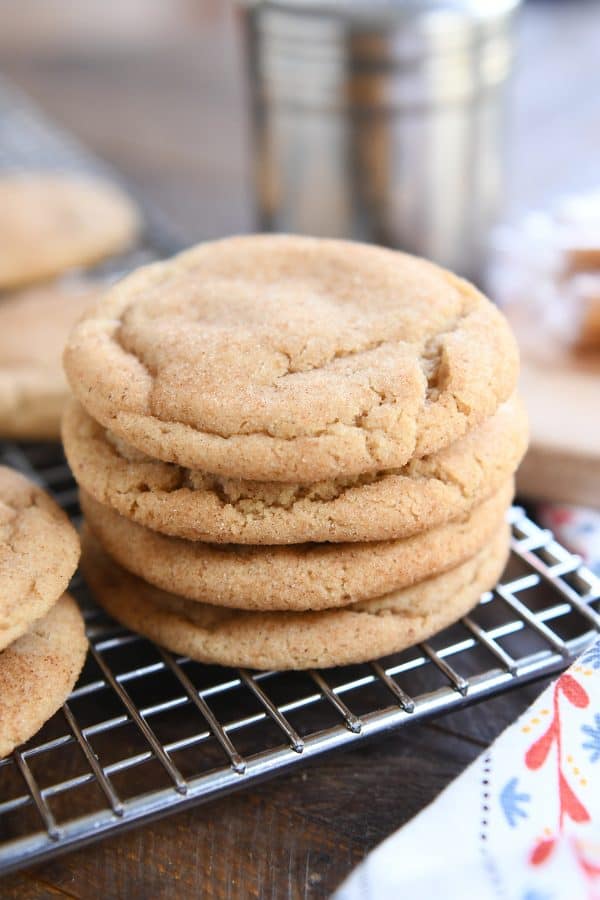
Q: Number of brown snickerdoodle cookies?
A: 8